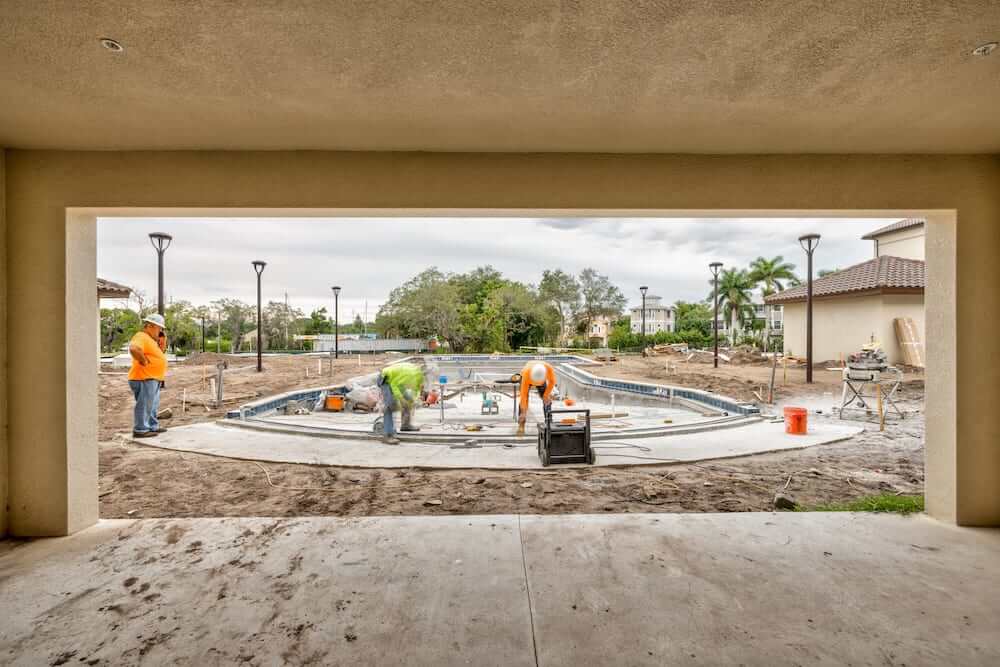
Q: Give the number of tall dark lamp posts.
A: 6